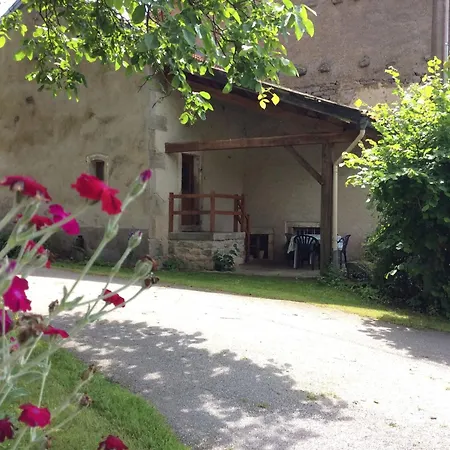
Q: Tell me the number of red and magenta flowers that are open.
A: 12